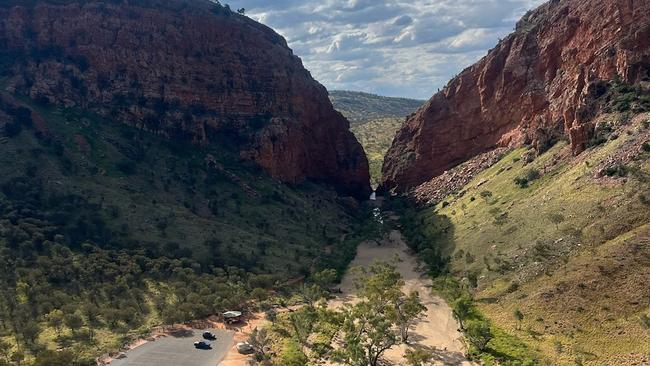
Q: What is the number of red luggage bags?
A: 0